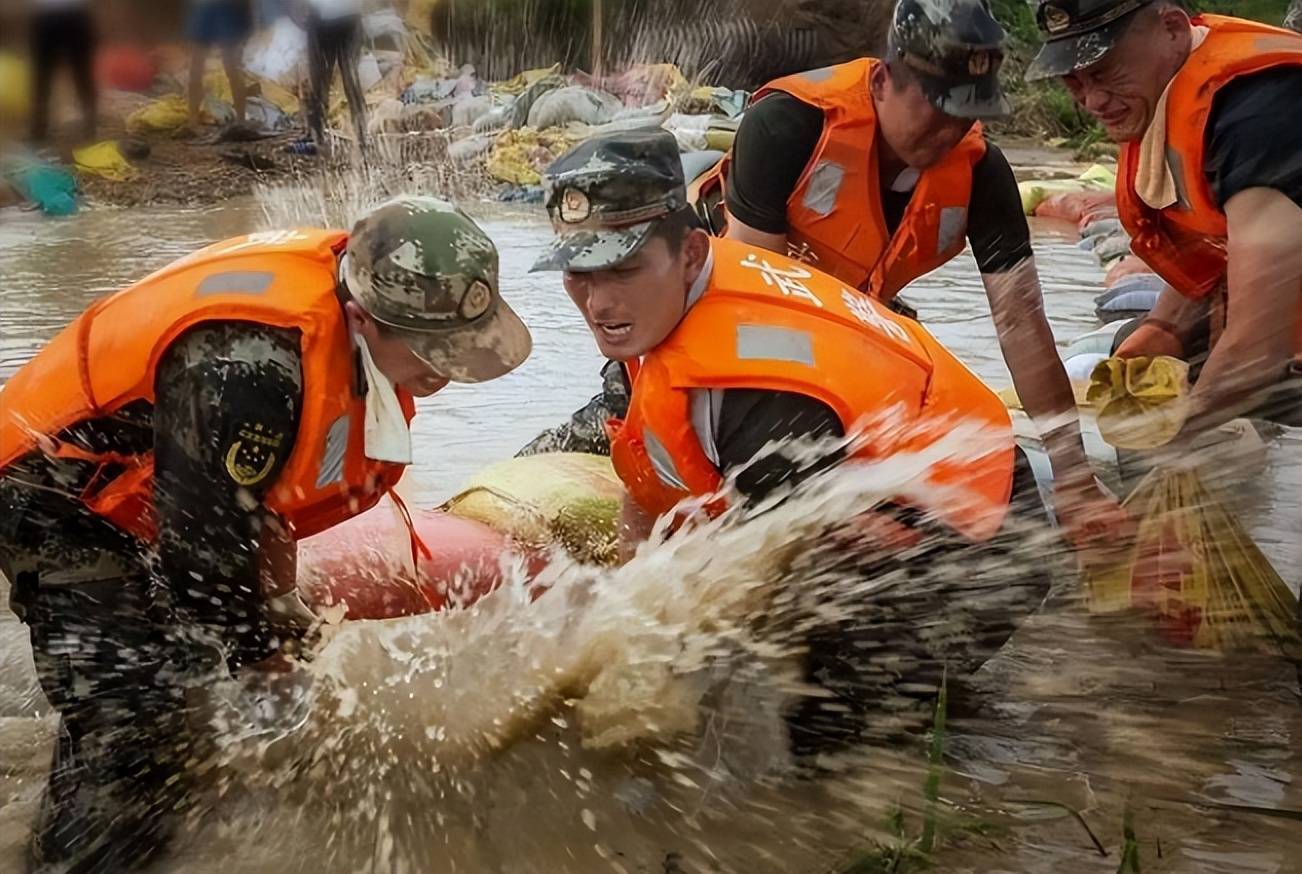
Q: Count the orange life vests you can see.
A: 4